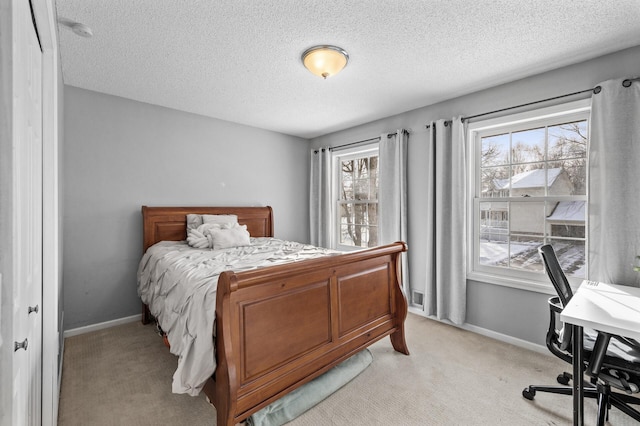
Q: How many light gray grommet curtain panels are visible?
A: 4